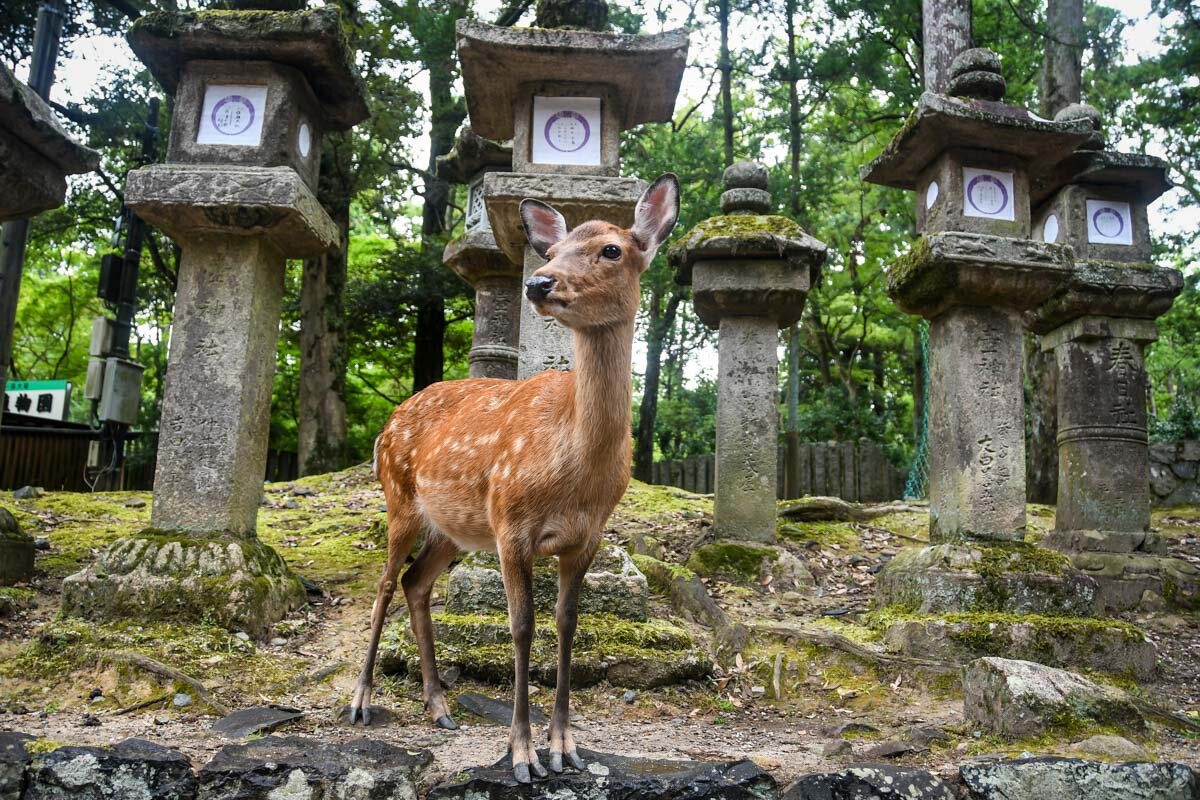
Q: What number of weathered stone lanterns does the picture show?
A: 7